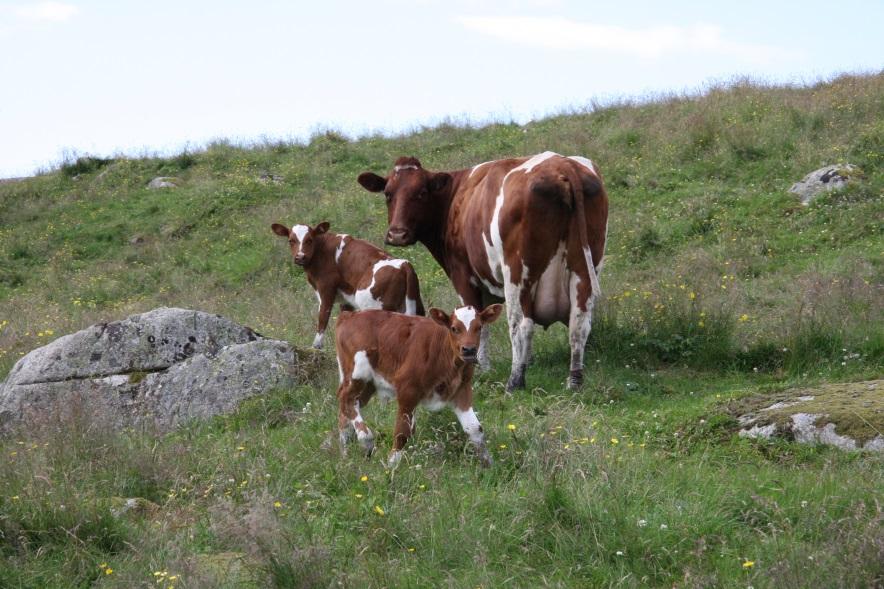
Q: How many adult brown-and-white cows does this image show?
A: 1